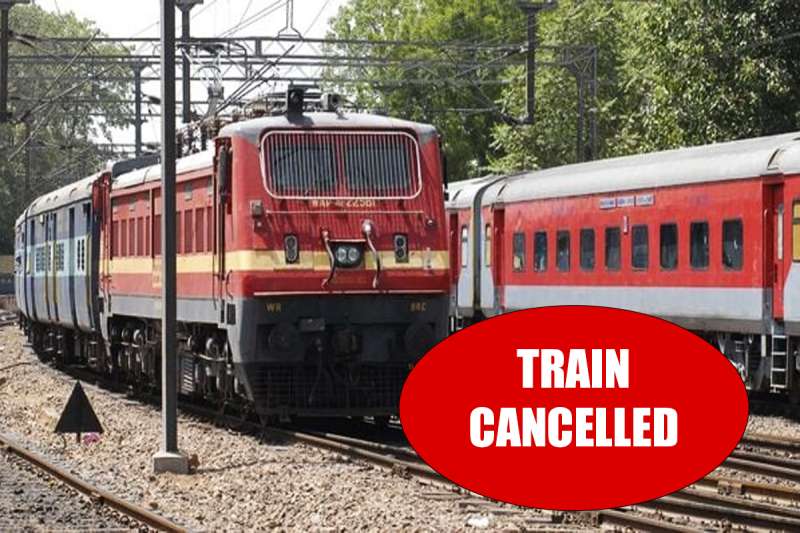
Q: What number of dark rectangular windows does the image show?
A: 9